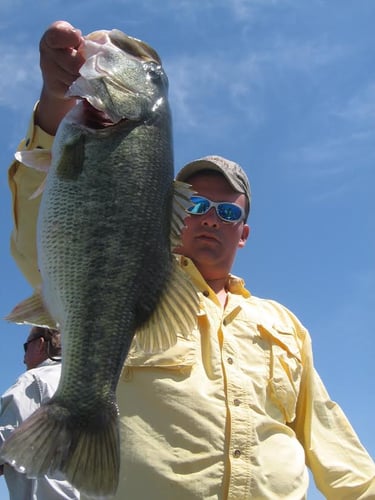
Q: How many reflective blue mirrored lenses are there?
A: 2